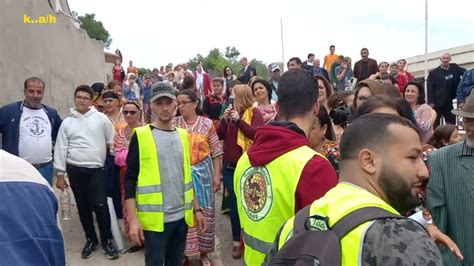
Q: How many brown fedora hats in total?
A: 1